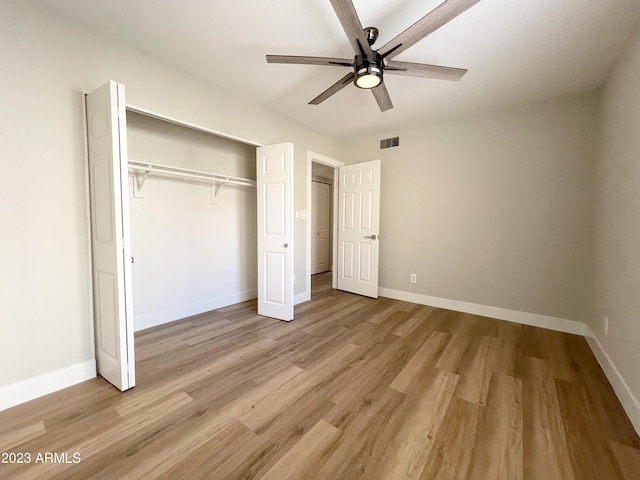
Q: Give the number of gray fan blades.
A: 6